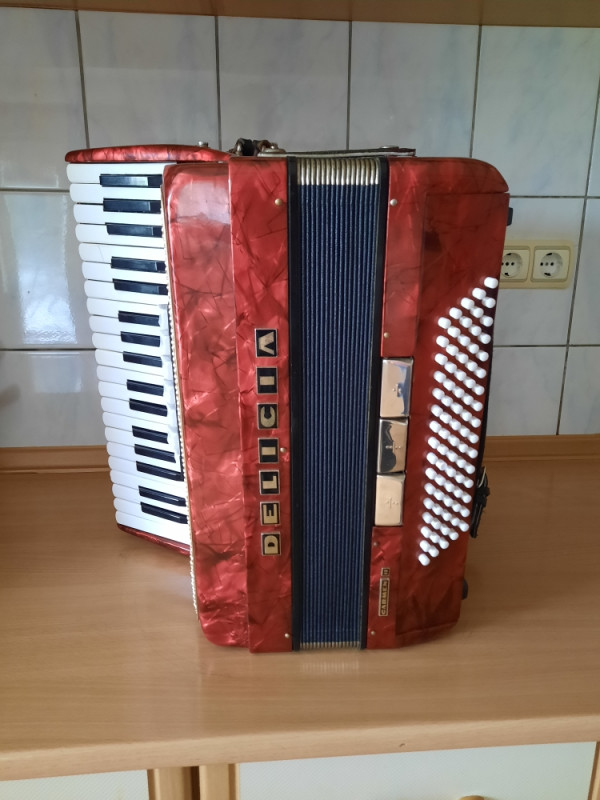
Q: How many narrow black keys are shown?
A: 15